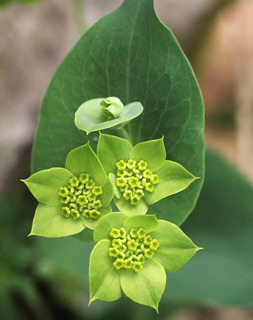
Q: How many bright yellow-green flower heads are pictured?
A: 3